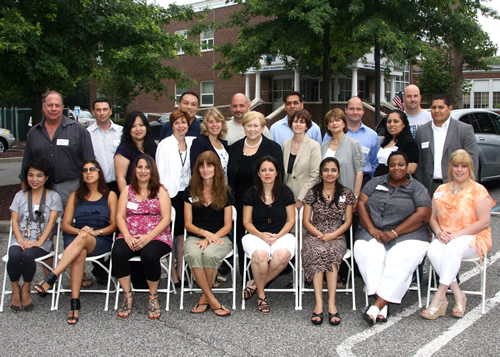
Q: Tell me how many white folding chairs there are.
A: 8